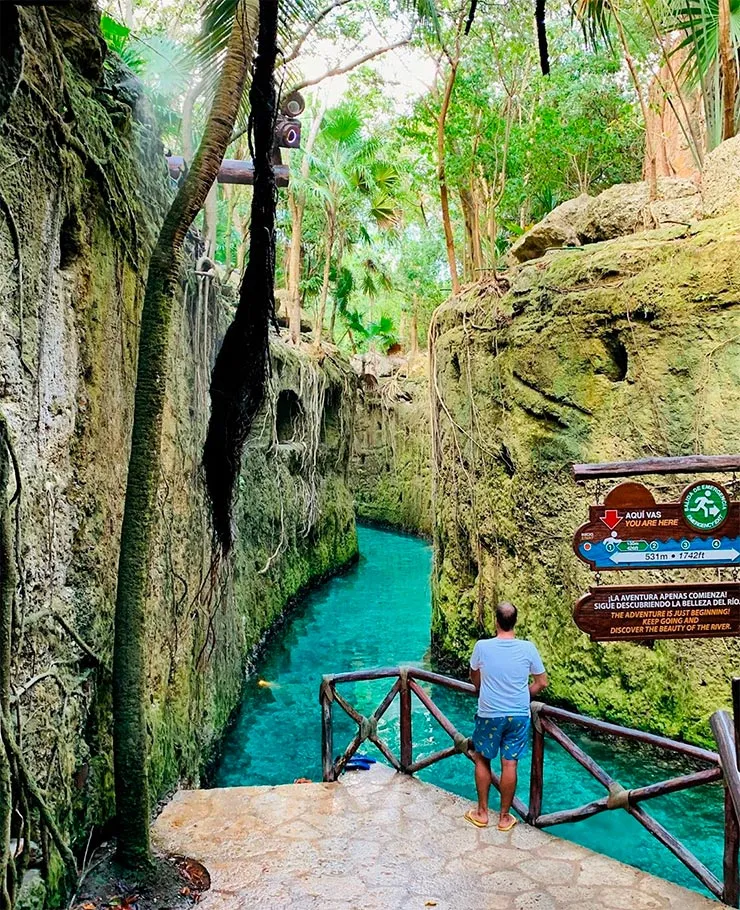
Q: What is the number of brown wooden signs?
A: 2